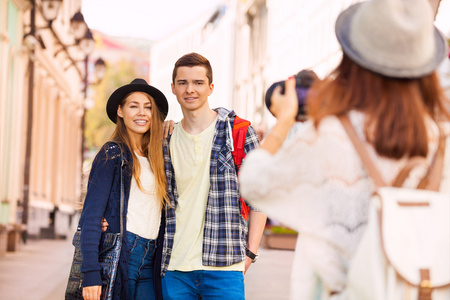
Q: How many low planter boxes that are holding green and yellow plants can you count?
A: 1